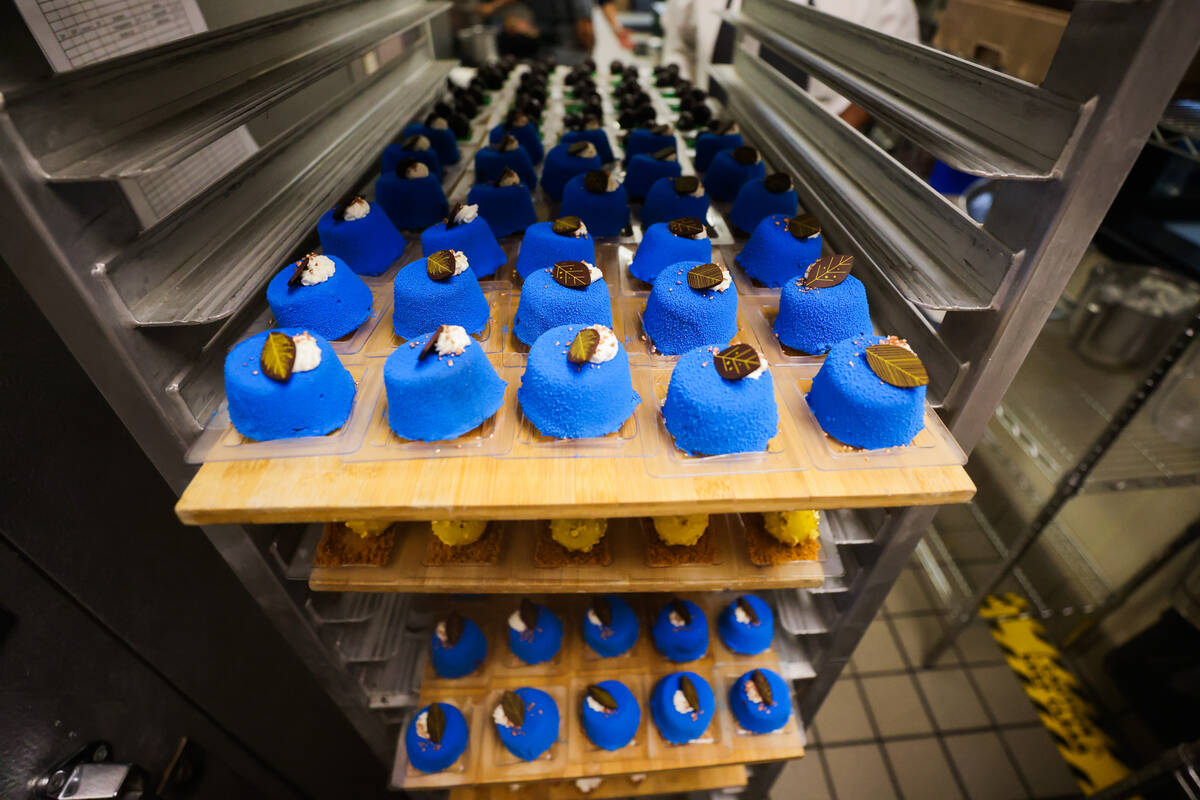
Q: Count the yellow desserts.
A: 5